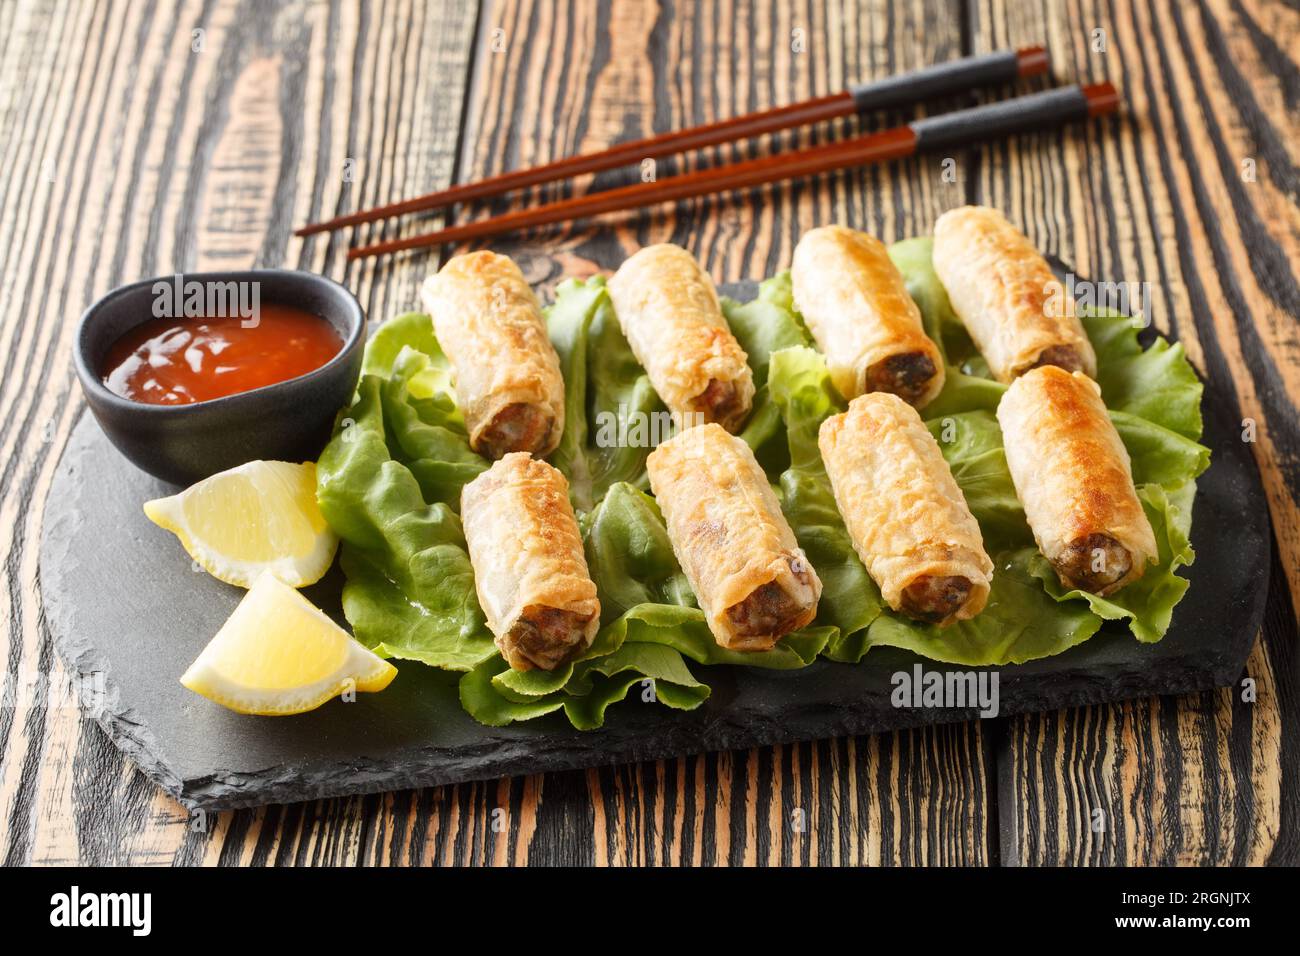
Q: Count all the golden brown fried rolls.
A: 8